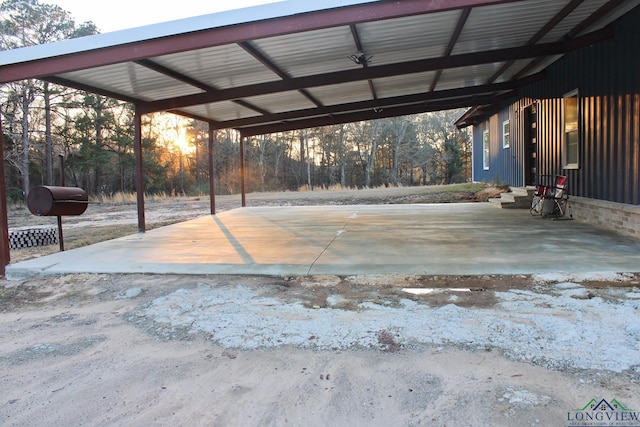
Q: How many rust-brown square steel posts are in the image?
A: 4